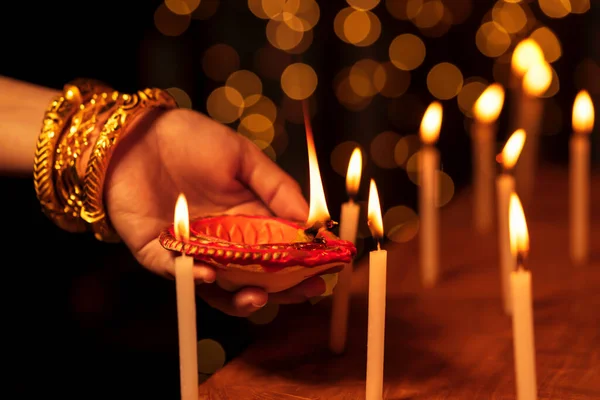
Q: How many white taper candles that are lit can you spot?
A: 10